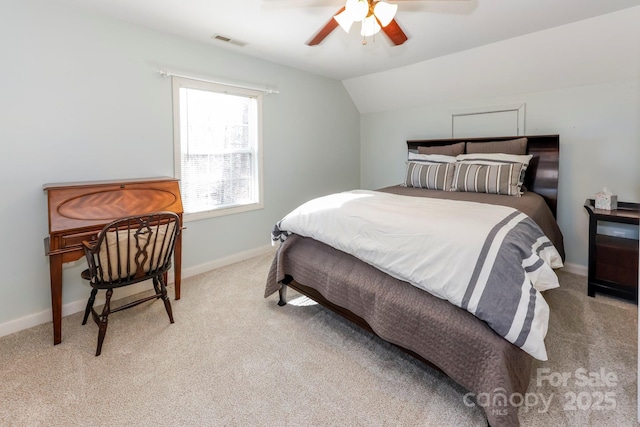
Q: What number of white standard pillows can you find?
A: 2